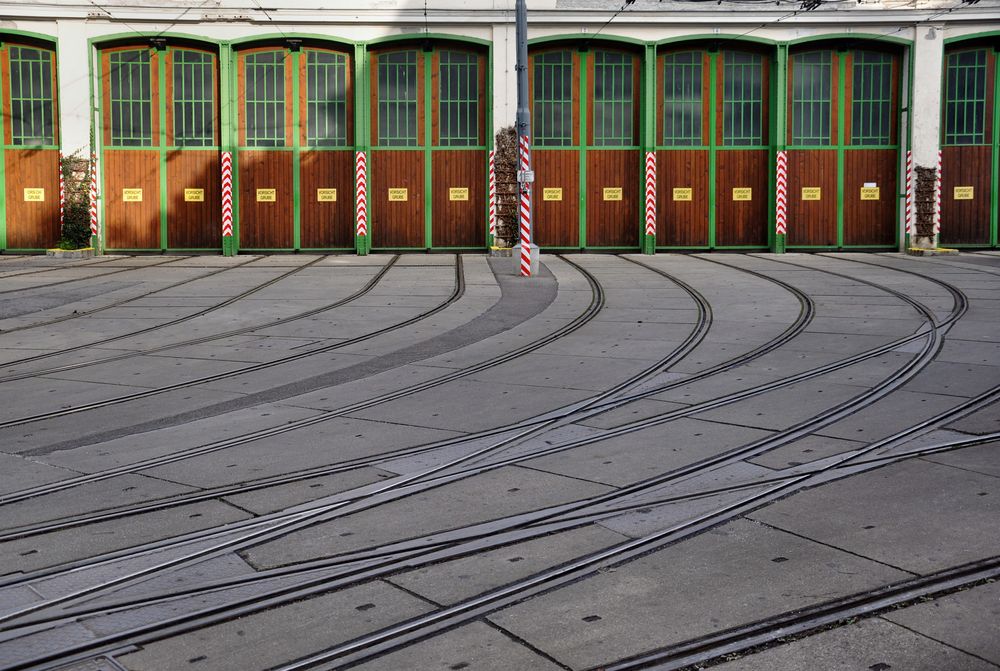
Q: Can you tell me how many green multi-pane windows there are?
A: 14